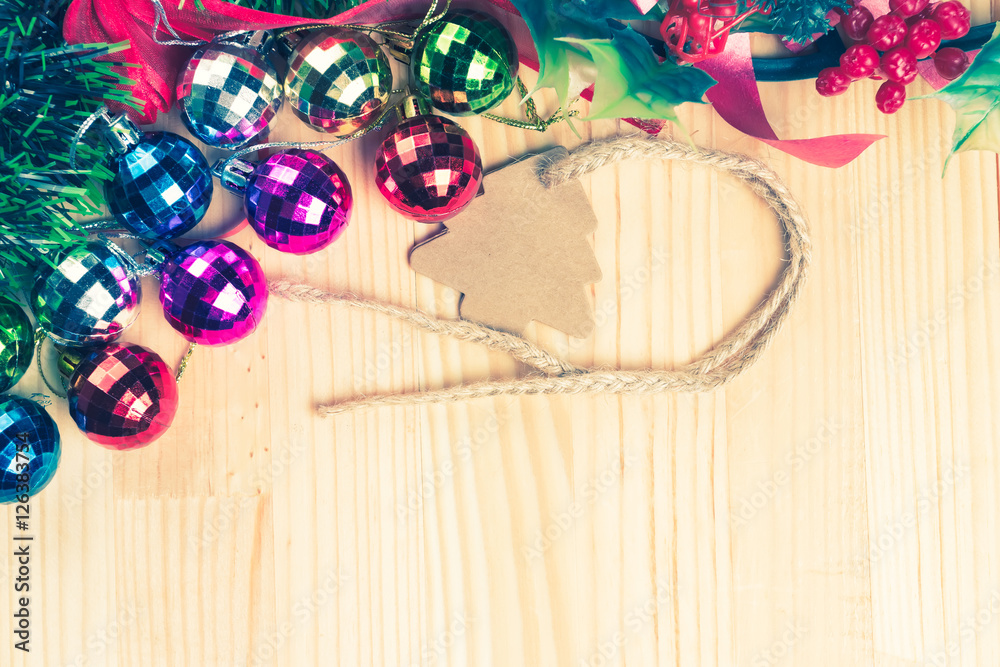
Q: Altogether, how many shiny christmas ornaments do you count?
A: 11